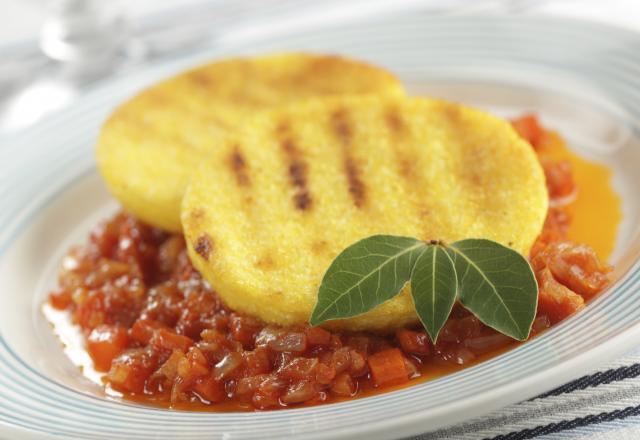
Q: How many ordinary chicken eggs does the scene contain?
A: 0